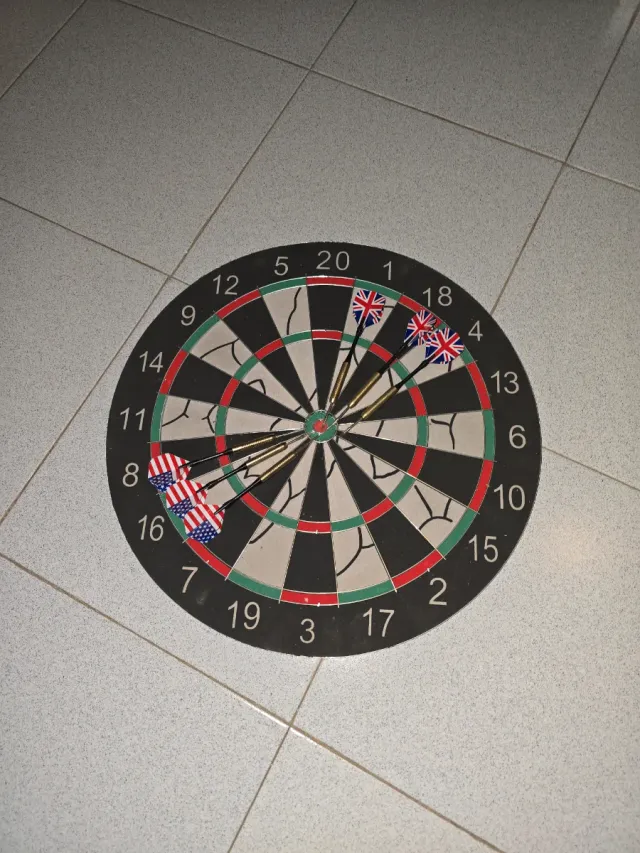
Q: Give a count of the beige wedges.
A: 10